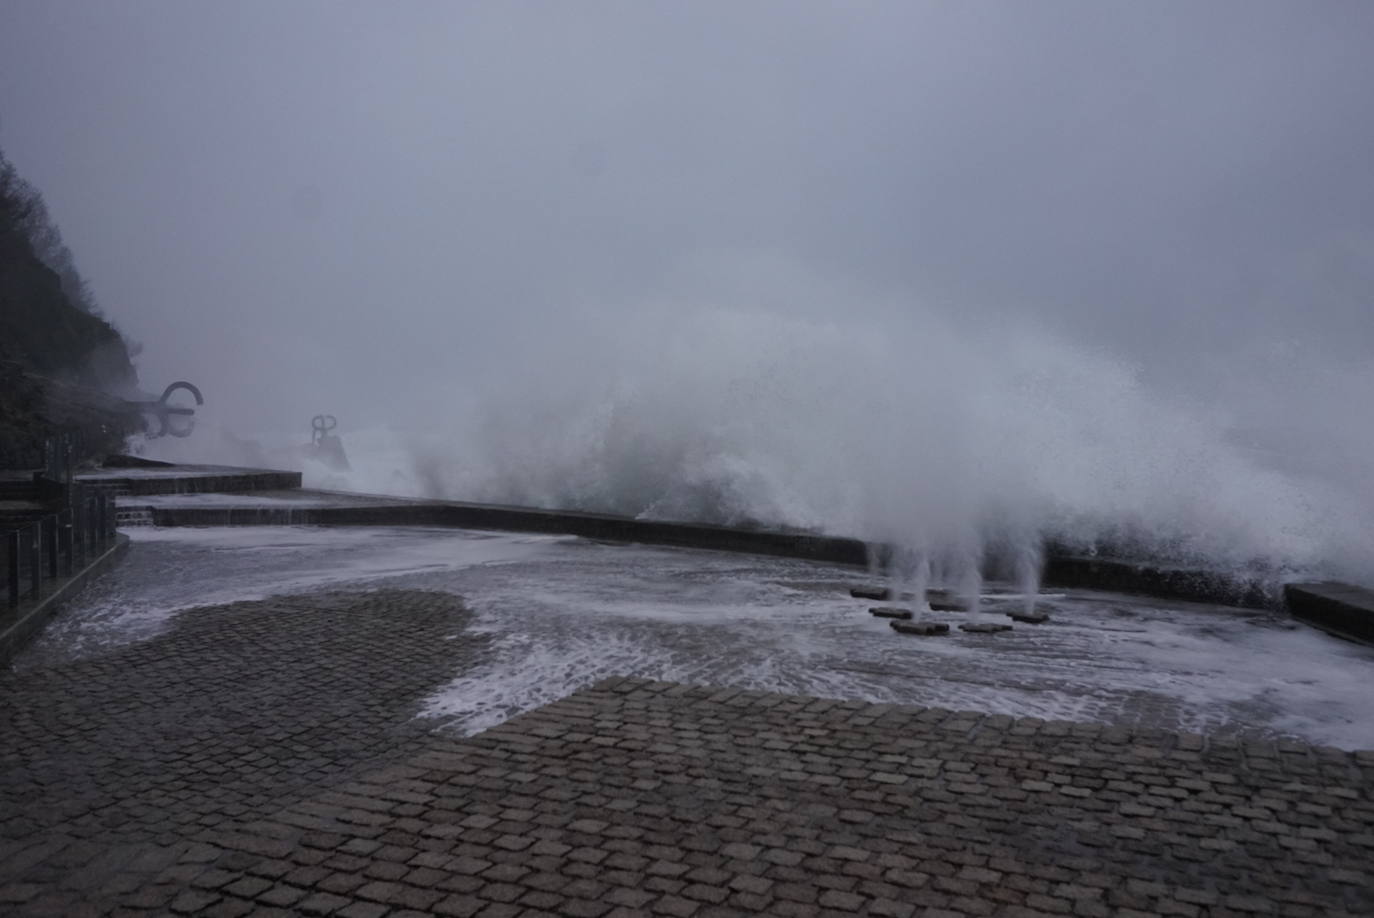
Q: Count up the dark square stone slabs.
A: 6